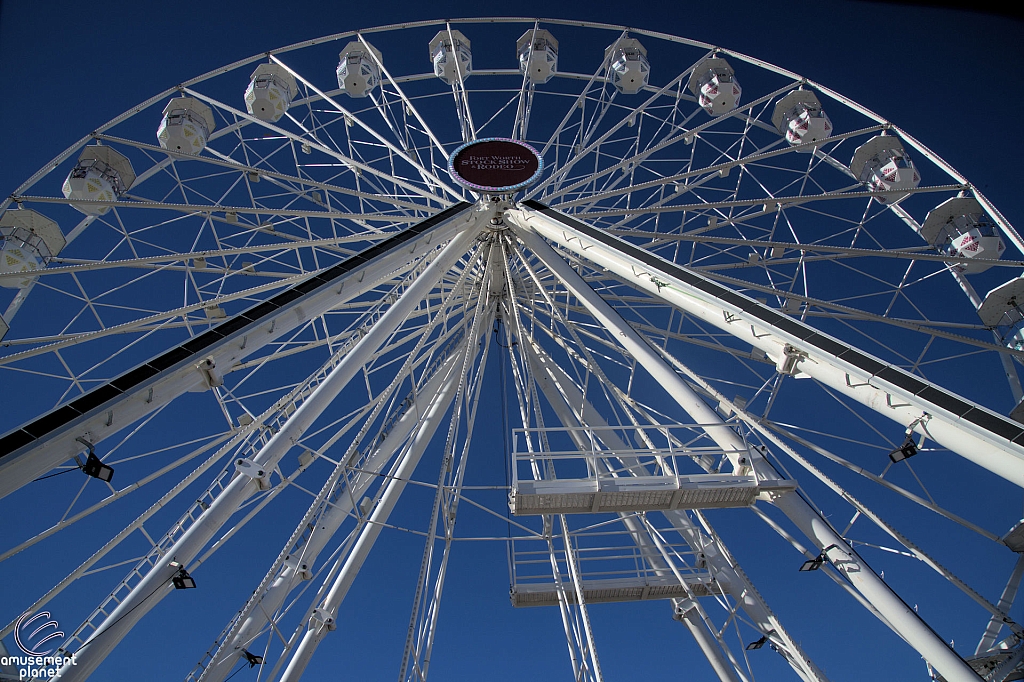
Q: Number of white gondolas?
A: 13